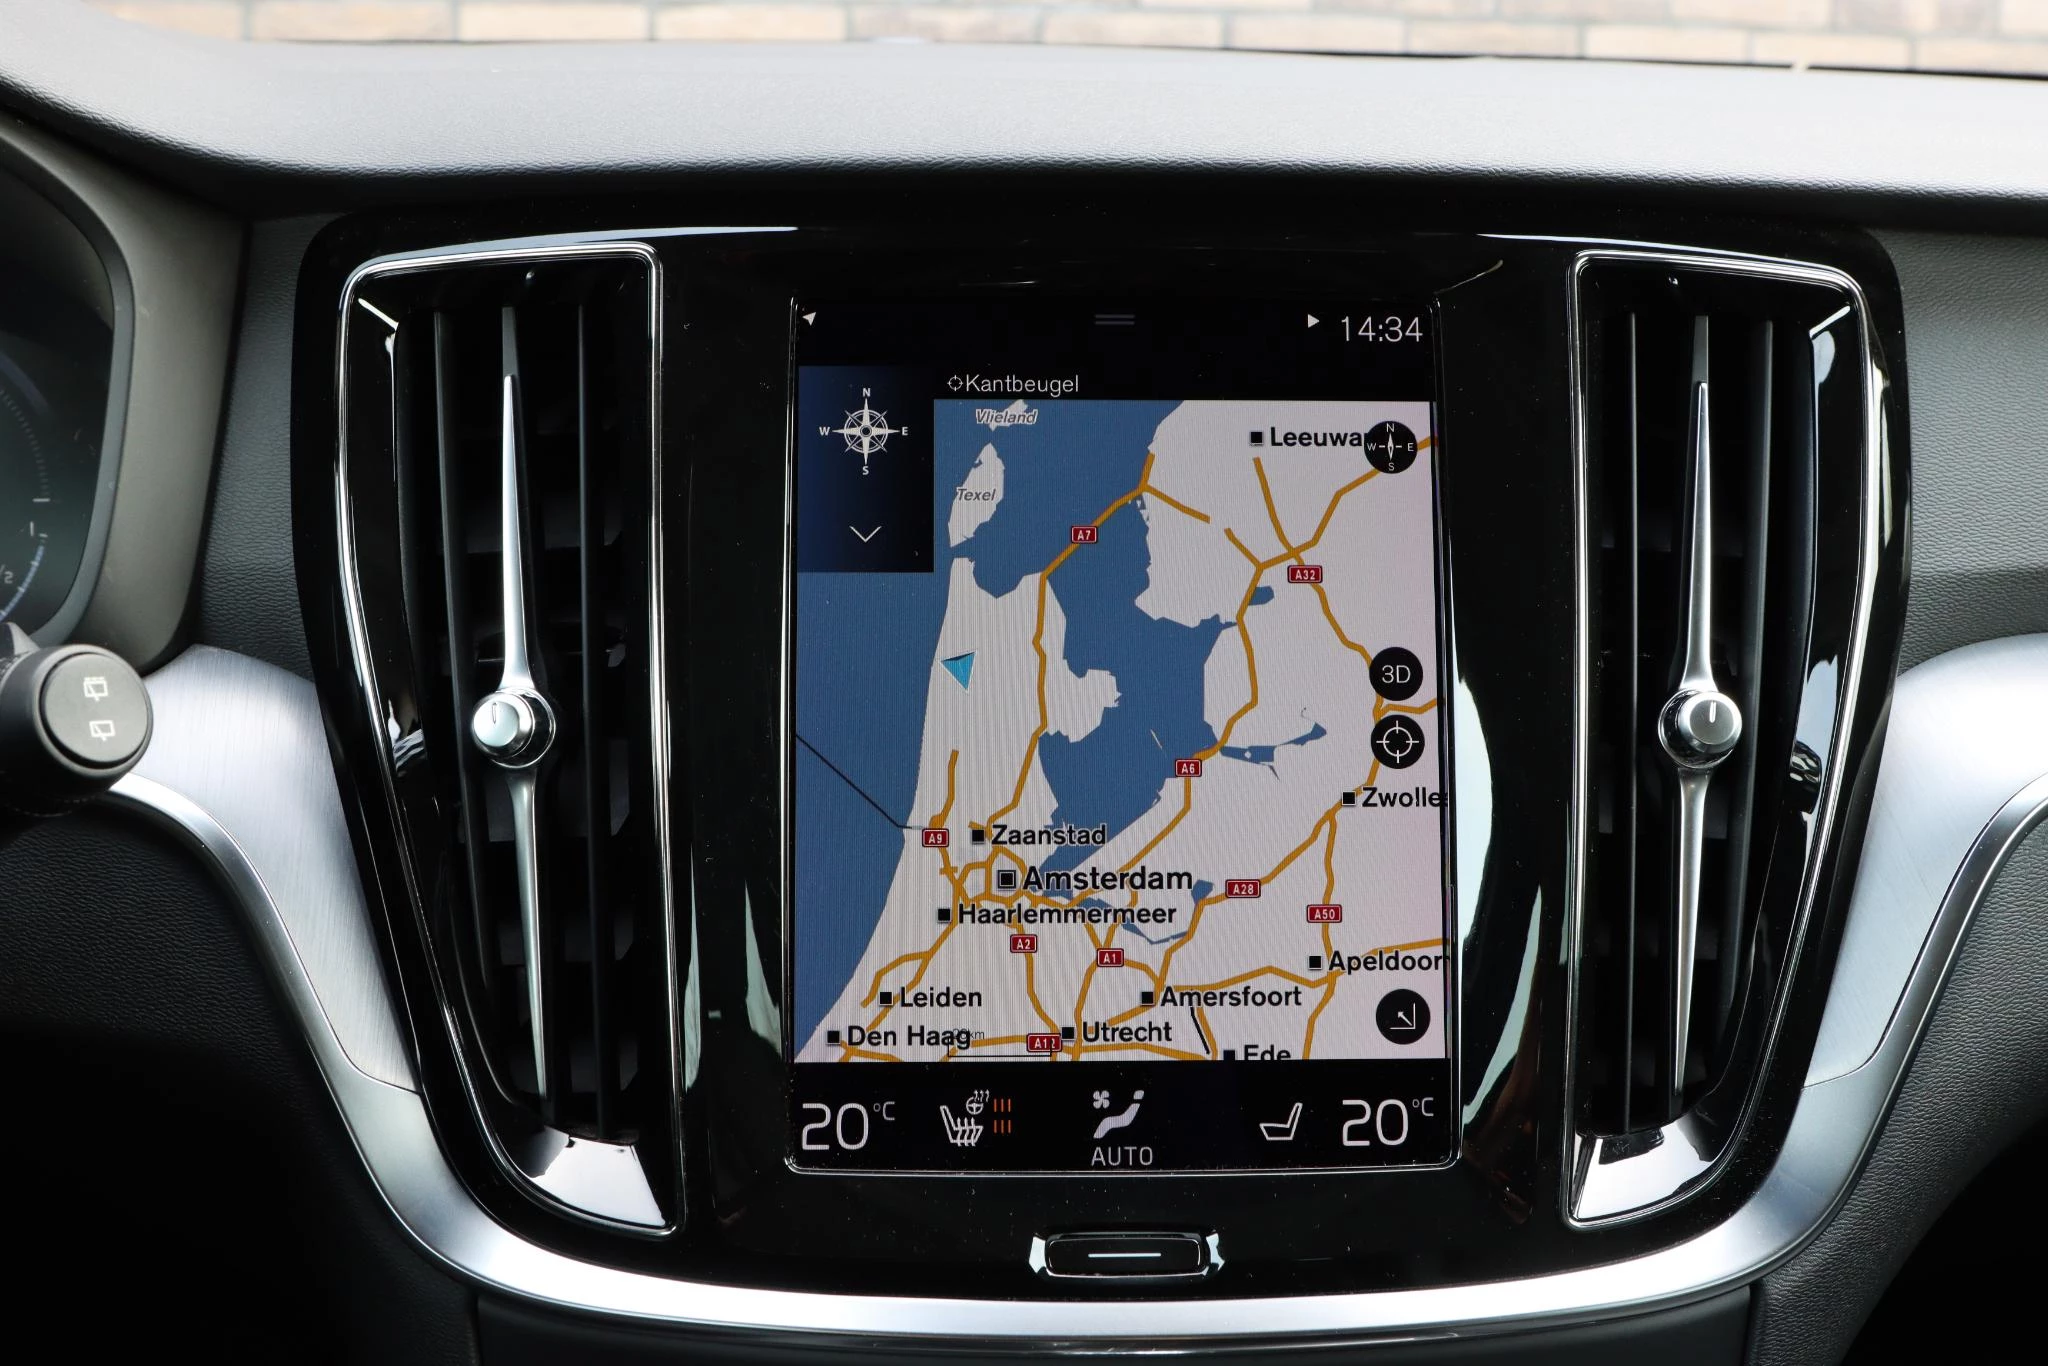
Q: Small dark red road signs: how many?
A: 9